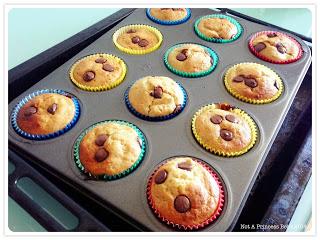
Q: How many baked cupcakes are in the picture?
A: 12